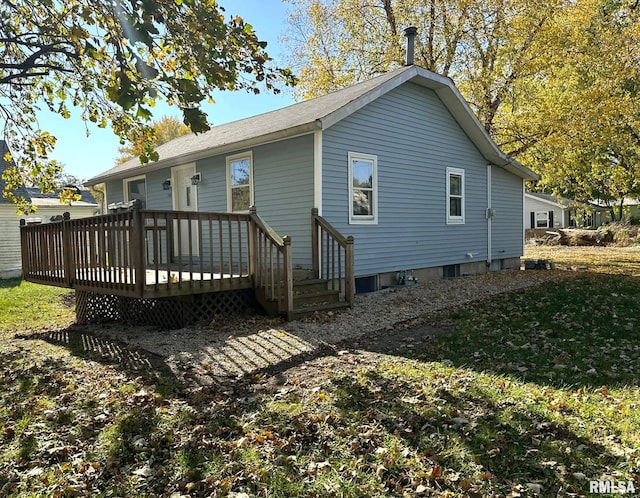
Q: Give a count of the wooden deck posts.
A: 7